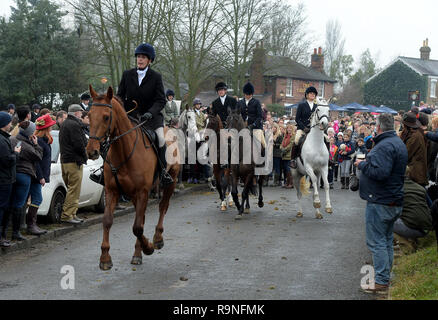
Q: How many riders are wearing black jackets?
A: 4